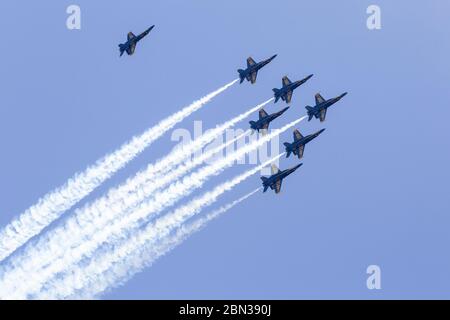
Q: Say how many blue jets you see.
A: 7